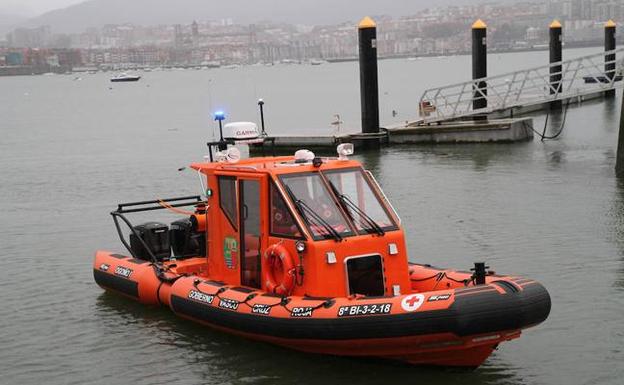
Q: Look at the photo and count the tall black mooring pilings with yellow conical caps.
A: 4